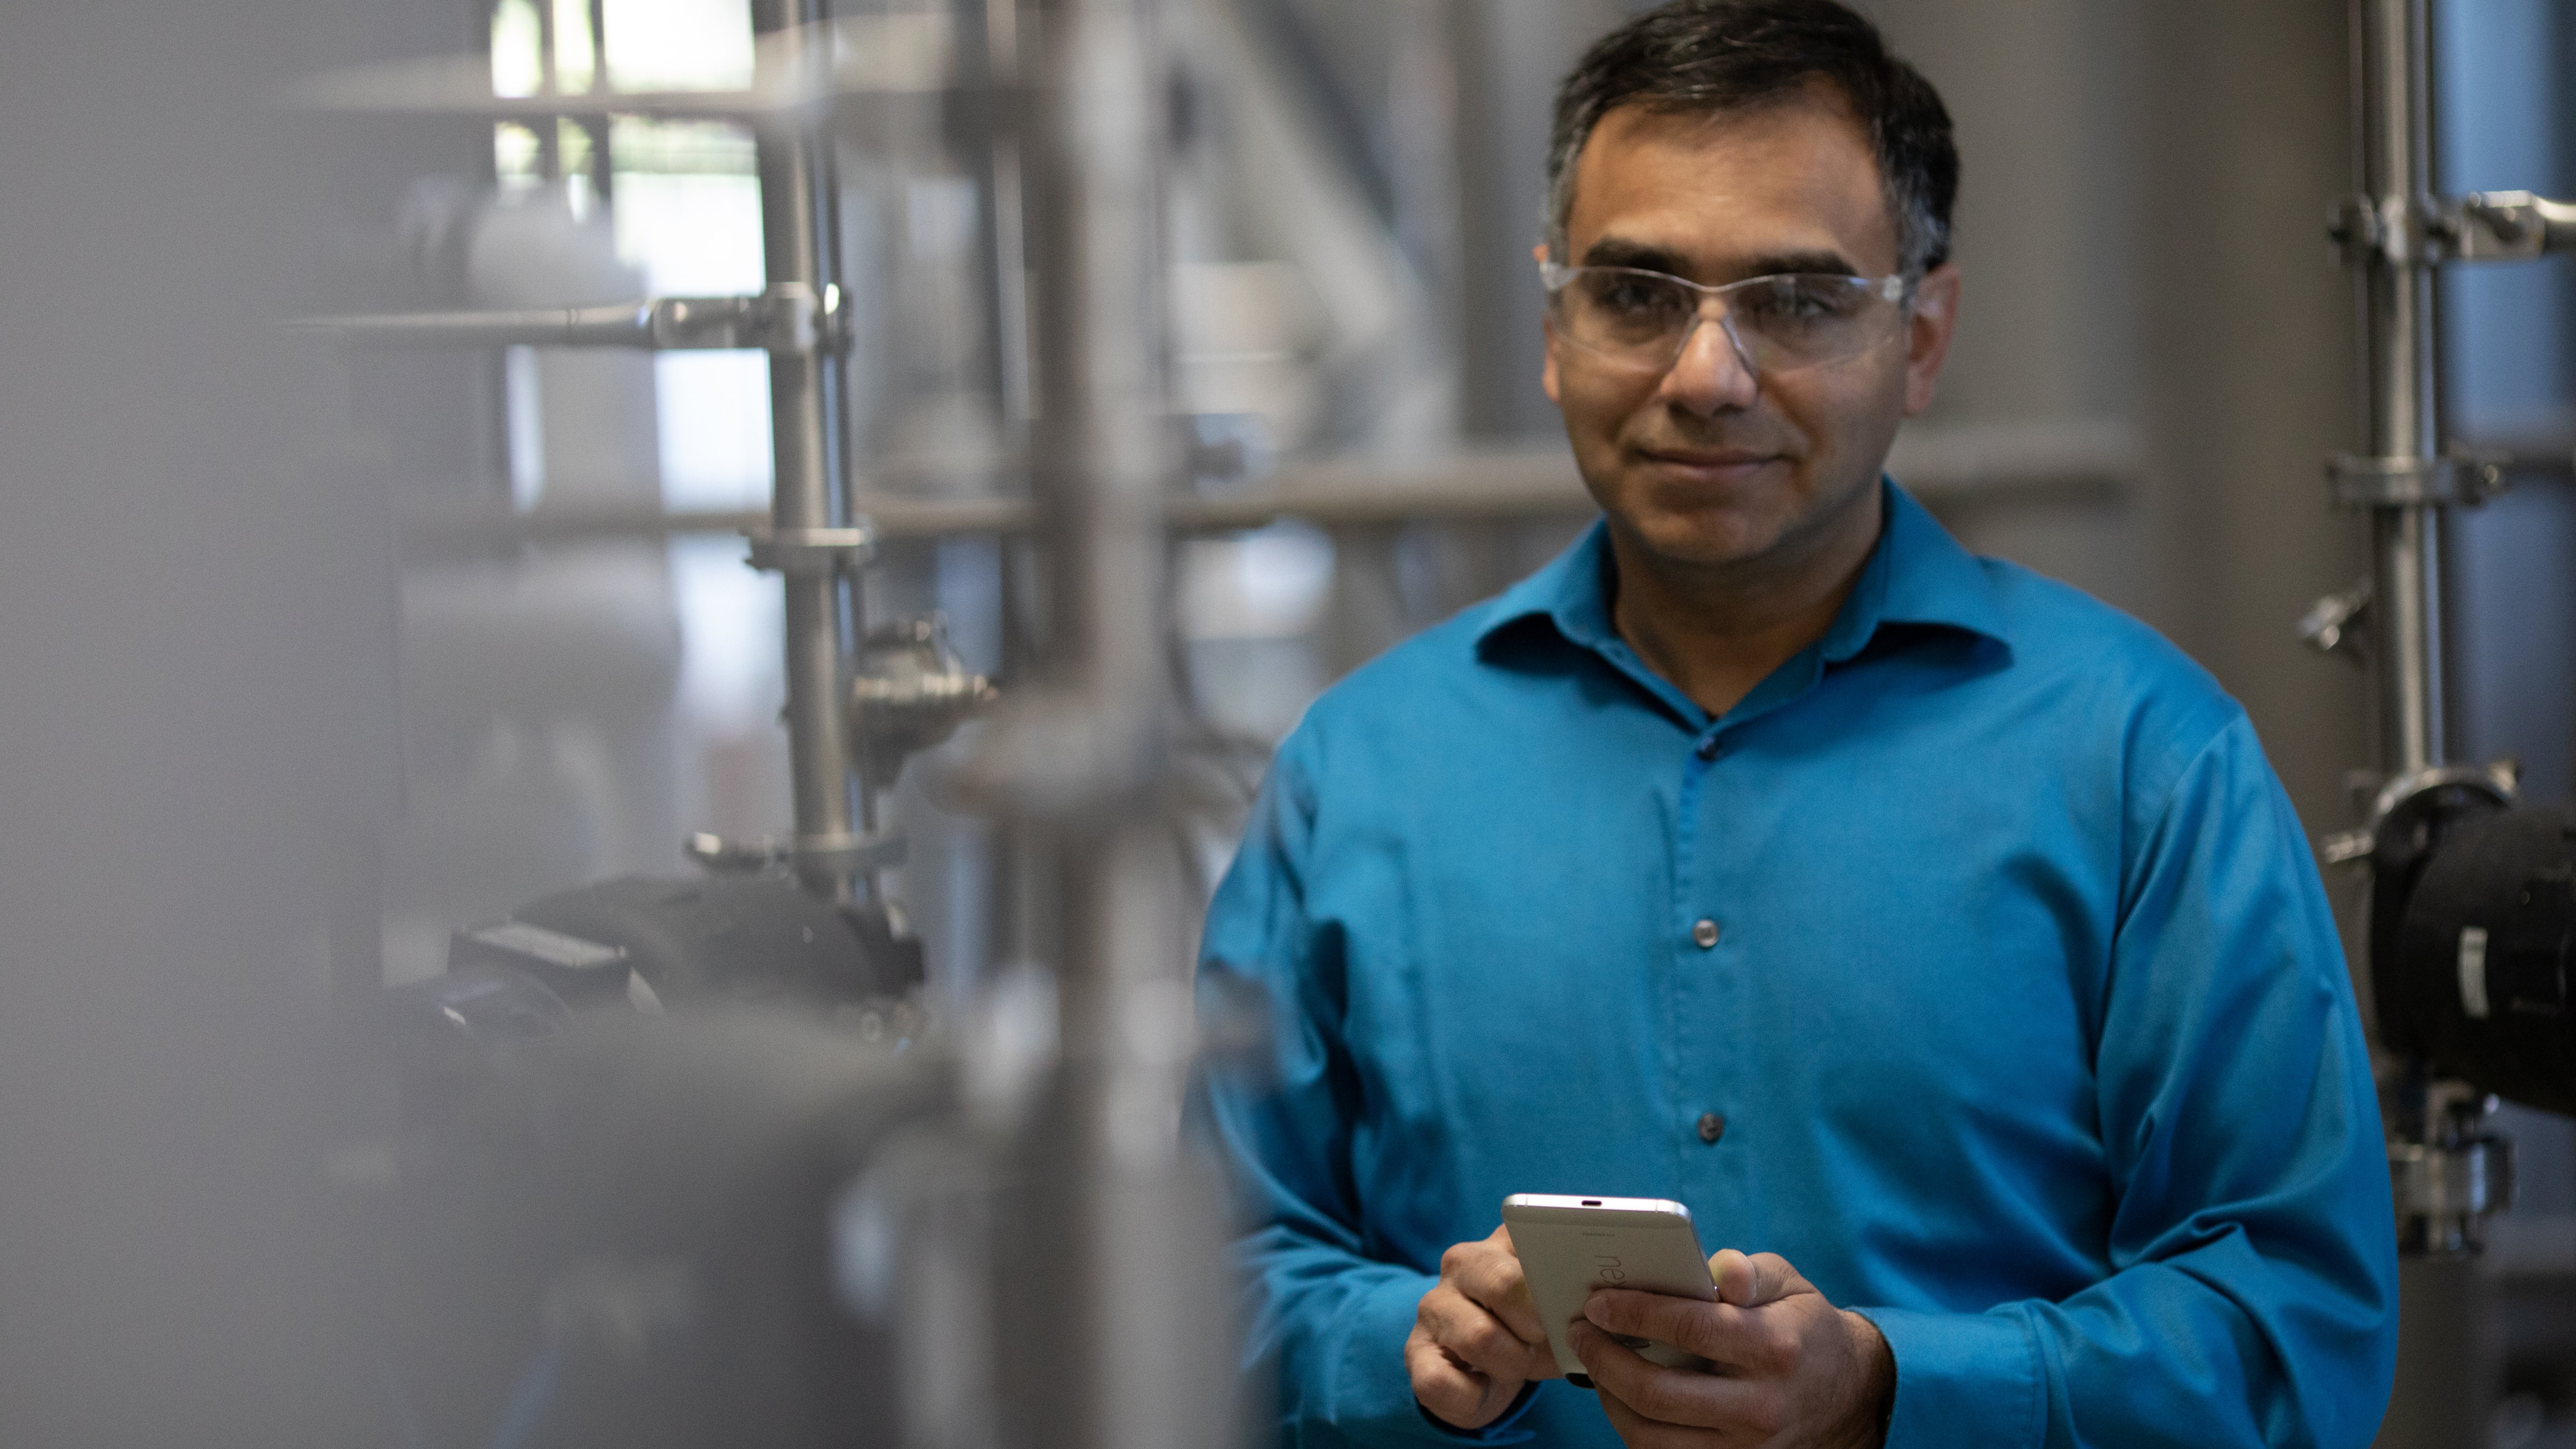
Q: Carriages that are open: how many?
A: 0